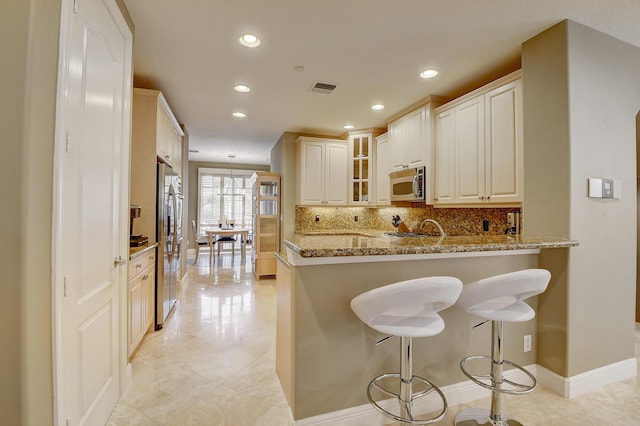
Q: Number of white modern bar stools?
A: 2